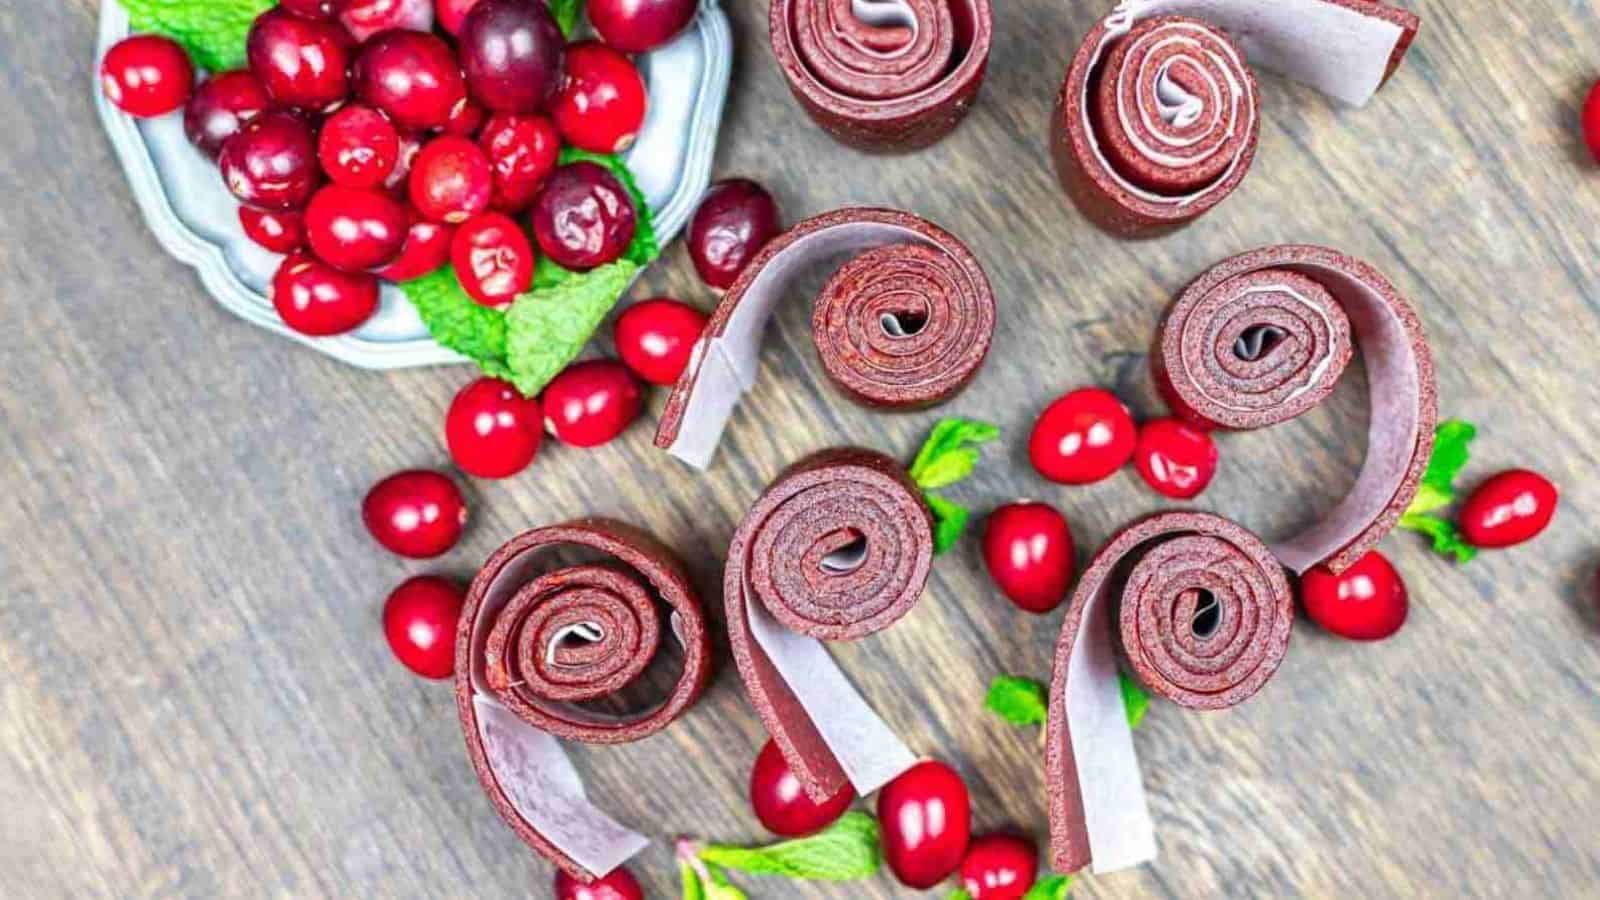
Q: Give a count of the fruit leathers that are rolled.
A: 7